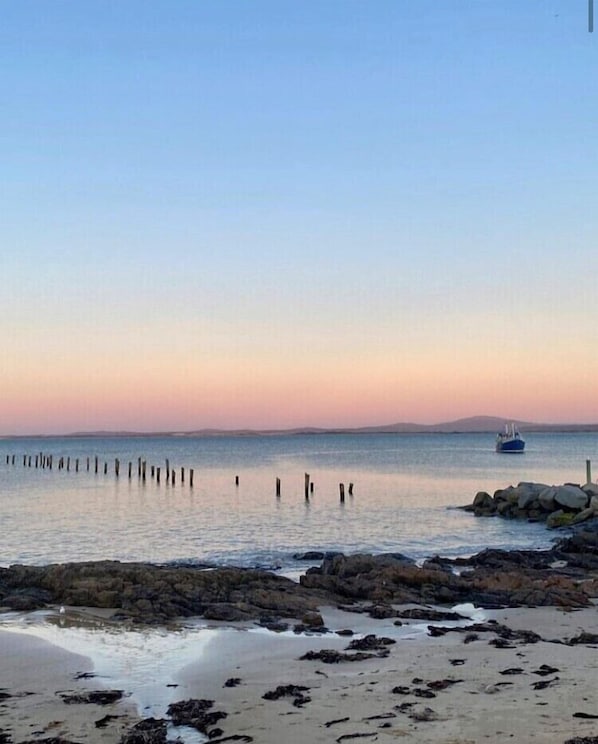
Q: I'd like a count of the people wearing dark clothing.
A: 0